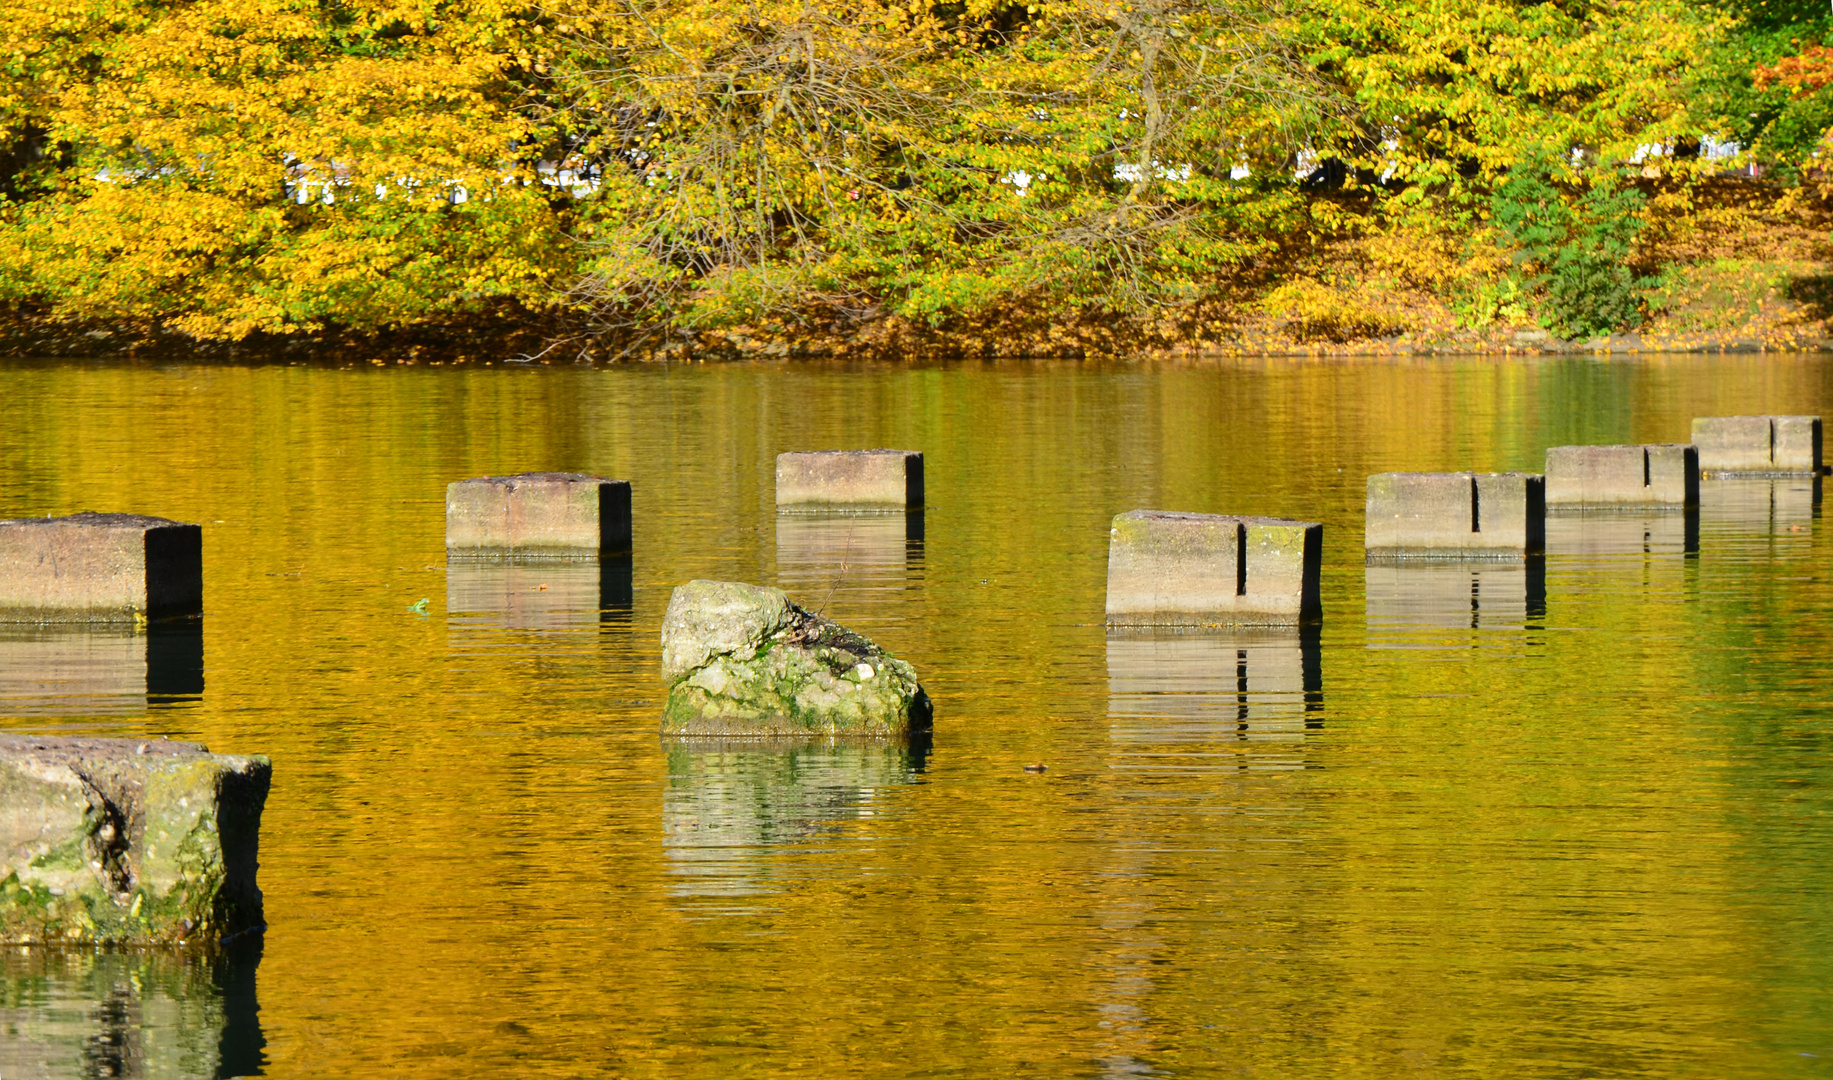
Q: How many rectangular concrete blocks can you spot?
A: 8